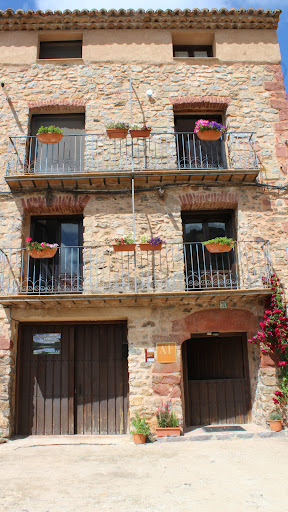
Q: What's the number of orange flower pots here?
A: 11